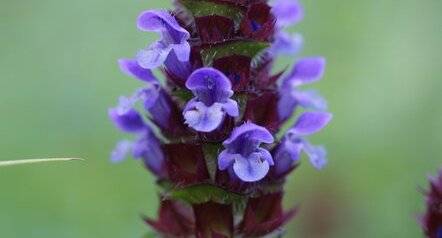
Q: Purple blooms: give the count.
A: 8